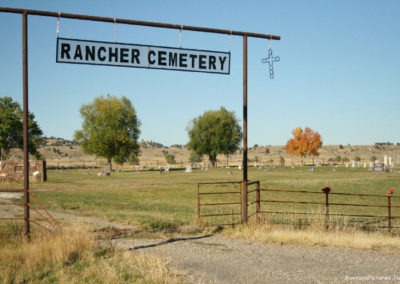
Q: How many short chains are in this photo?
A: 5